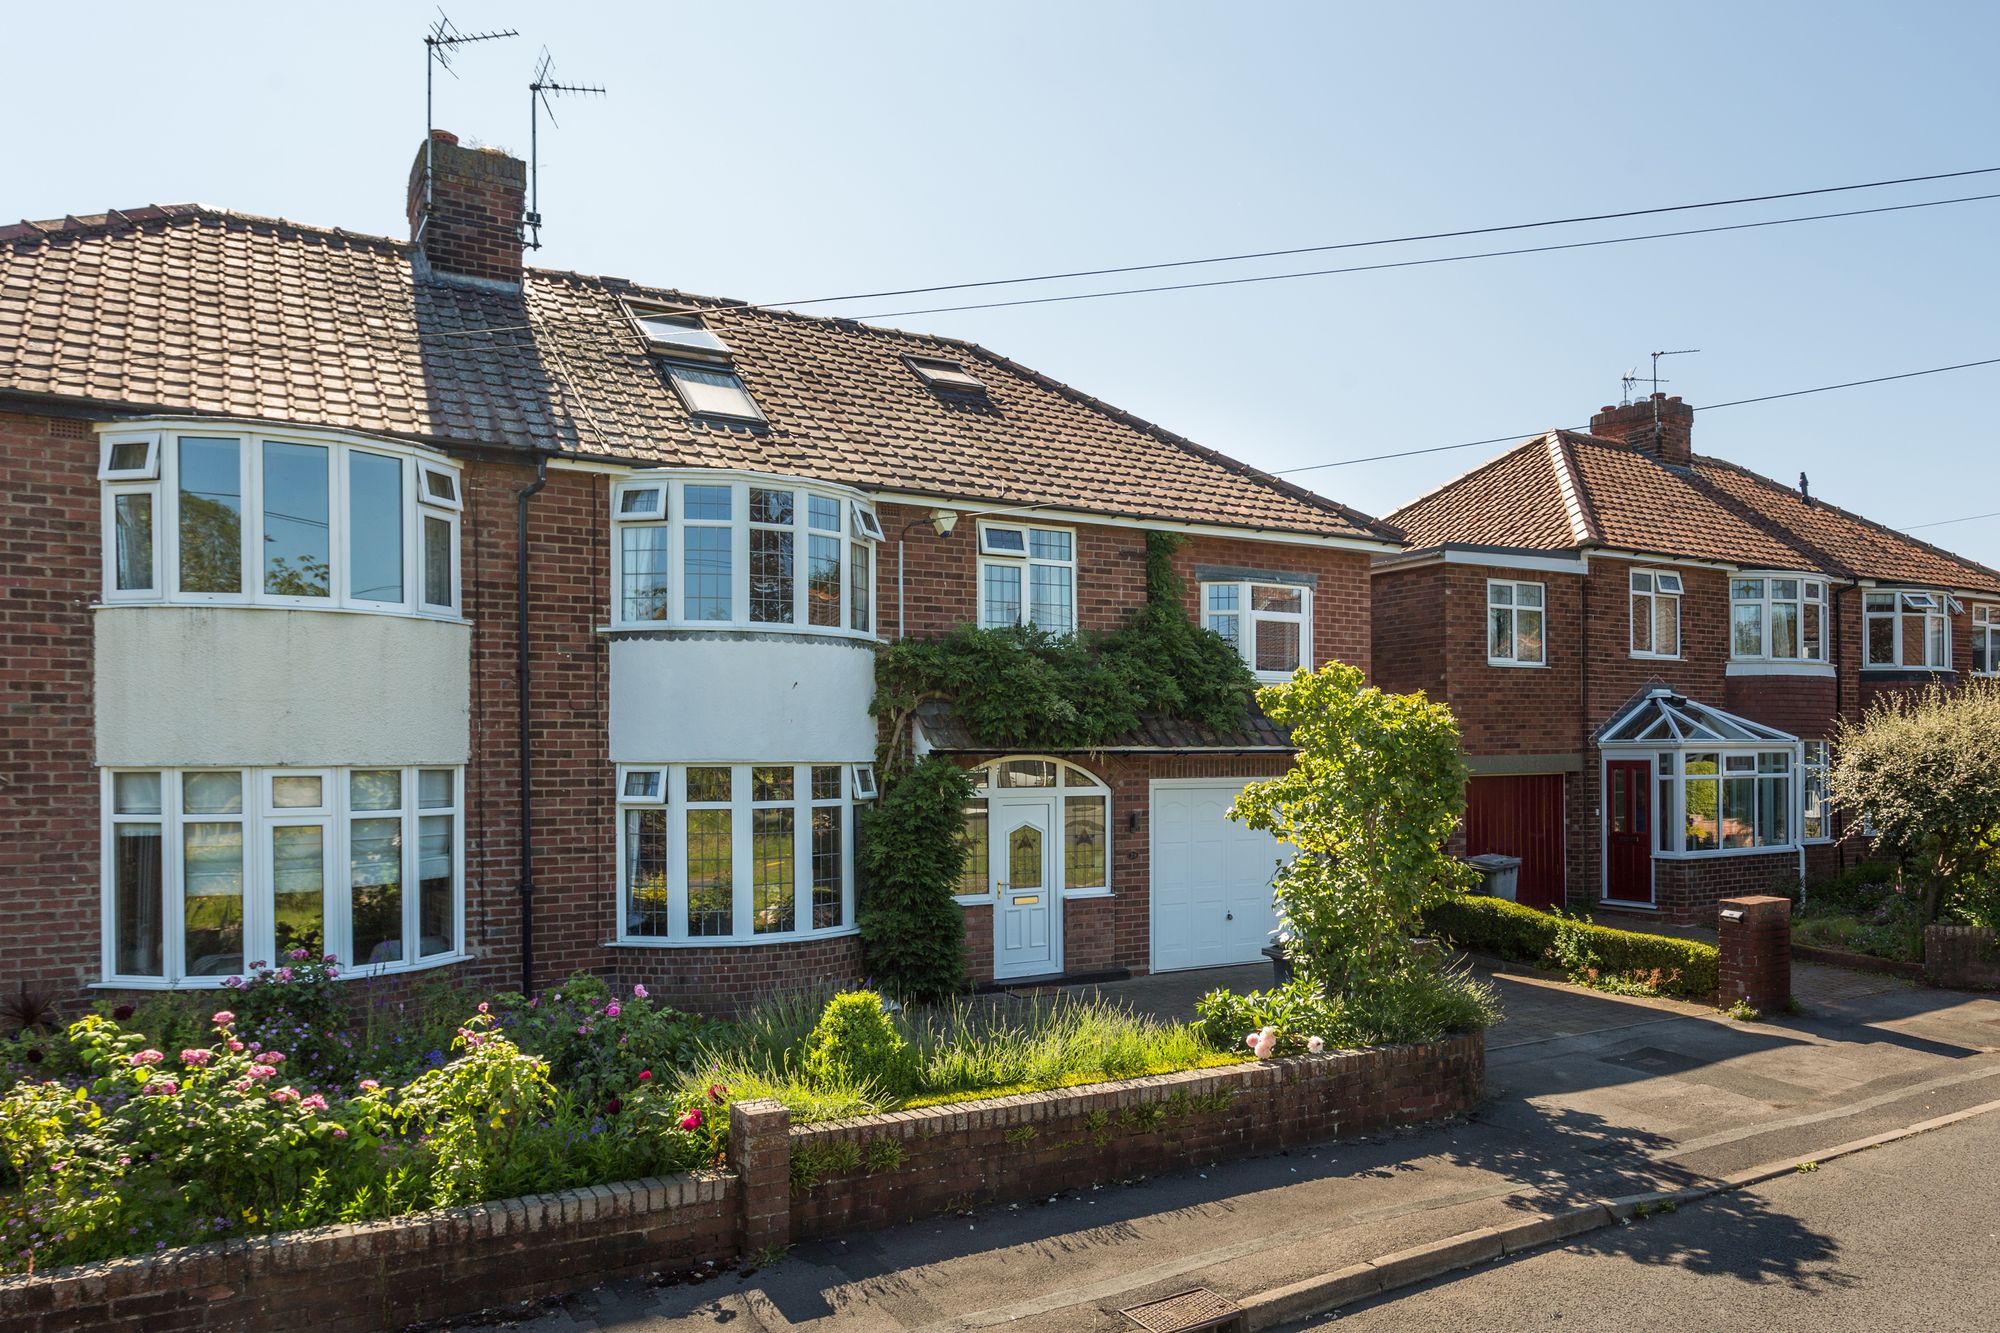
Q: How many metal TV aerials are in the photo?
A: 4